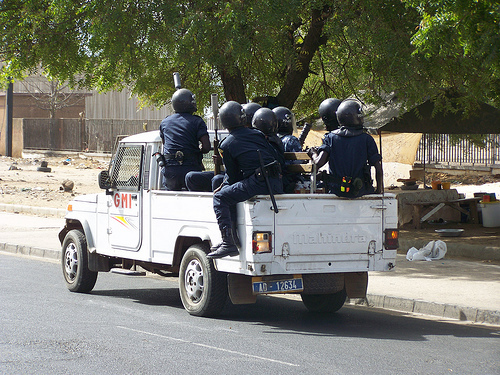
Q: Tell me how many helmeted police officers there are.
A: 7